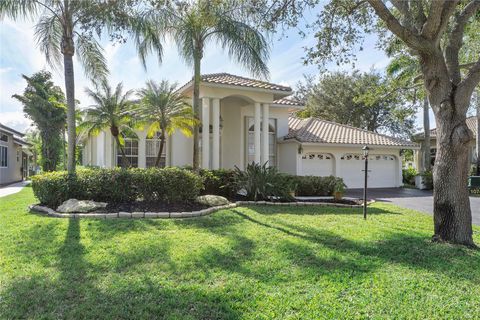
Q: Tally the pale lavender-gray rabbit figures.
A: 0